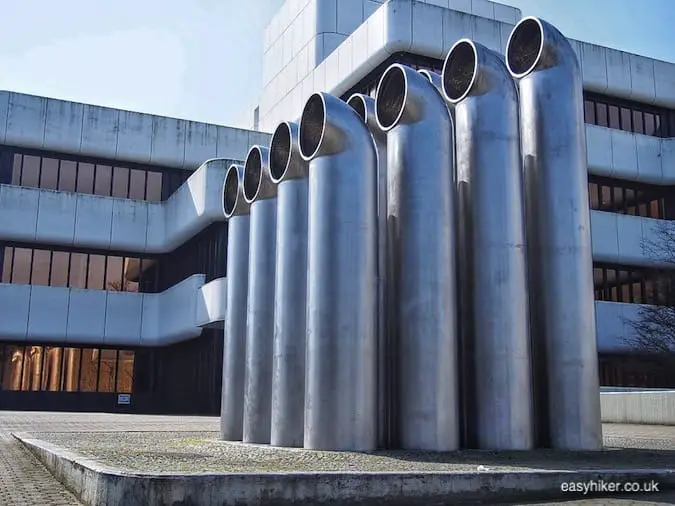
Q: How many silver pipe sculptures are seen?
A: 9